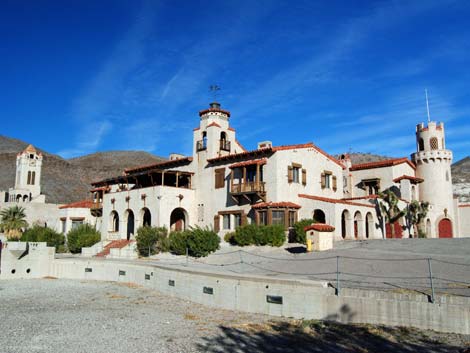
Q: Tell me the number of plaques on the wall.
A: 6